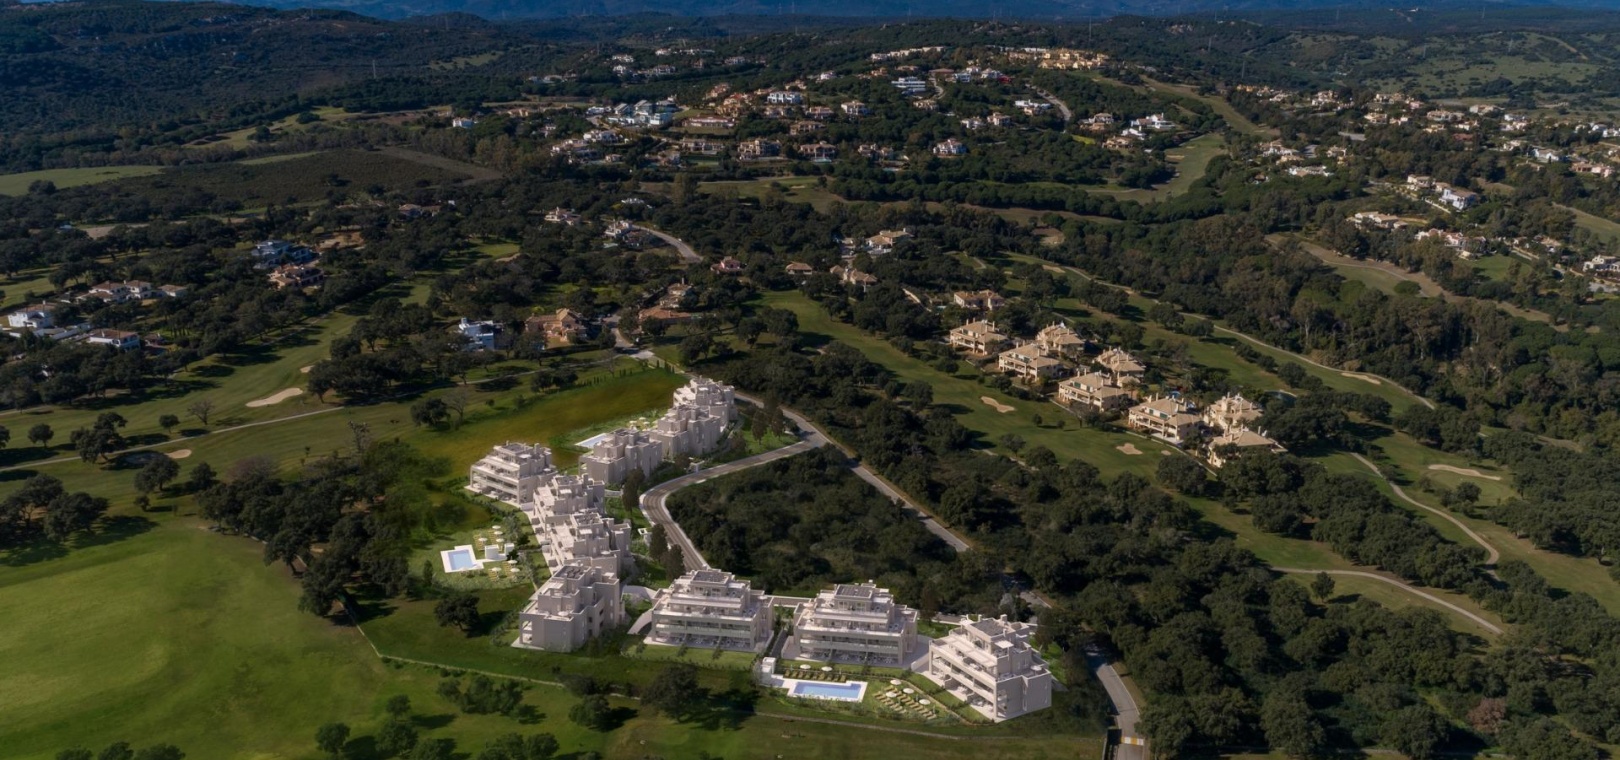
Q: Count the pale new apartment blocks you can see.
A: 10